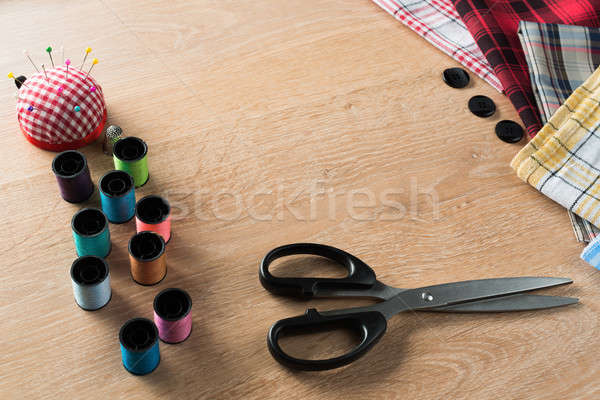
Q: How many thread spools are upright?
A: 9